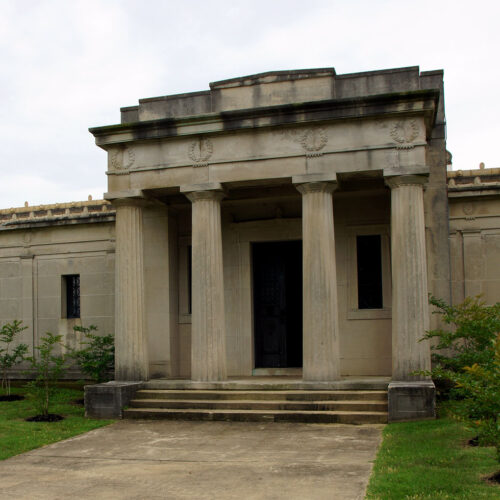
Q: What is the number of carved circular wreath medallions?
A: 4